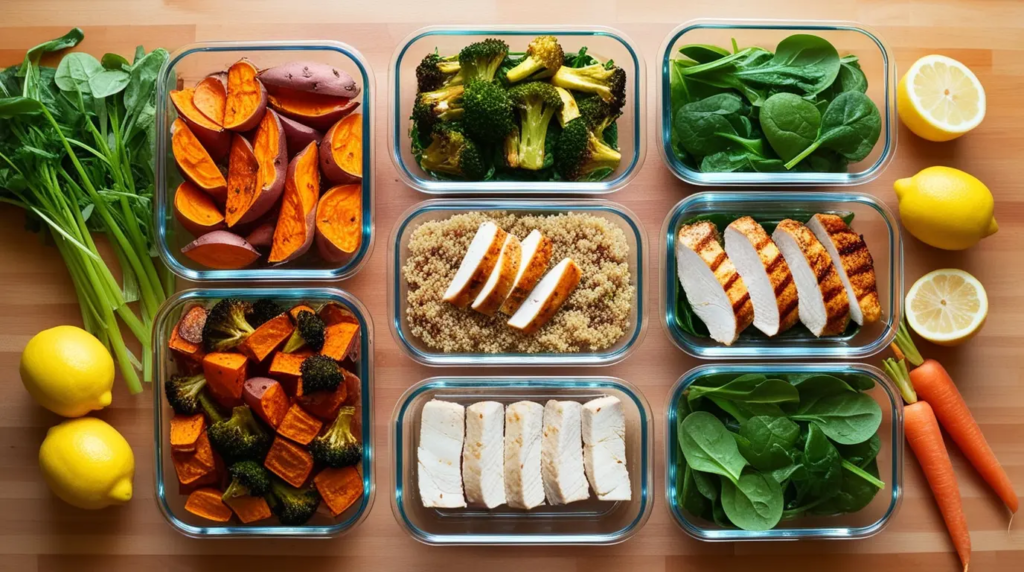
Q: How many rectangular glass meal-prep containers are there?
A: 8